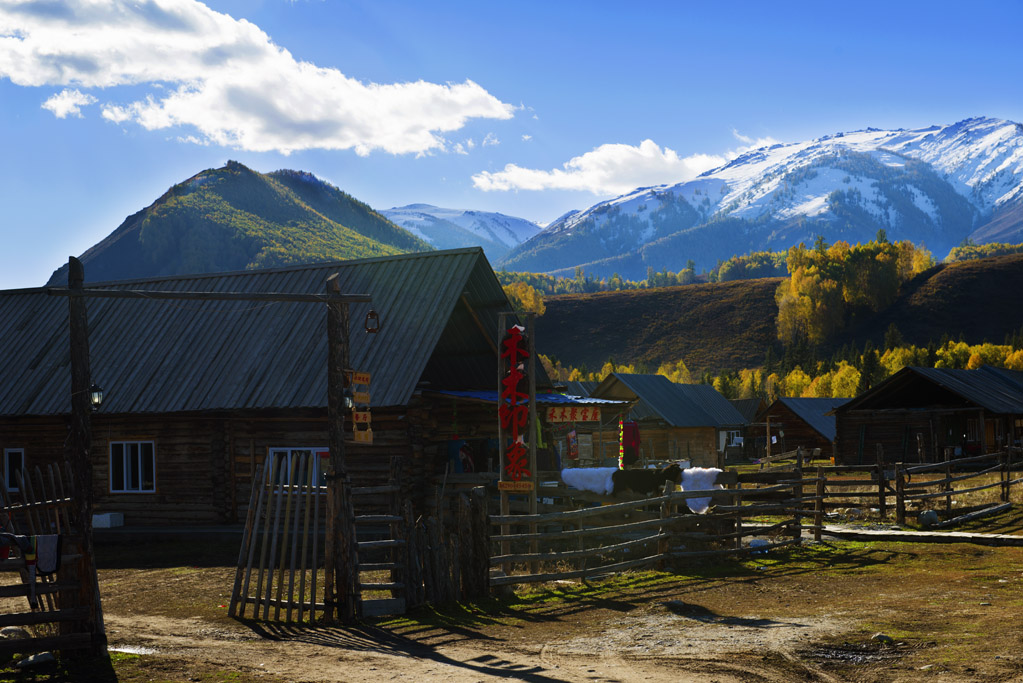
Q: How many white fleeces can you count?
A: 2